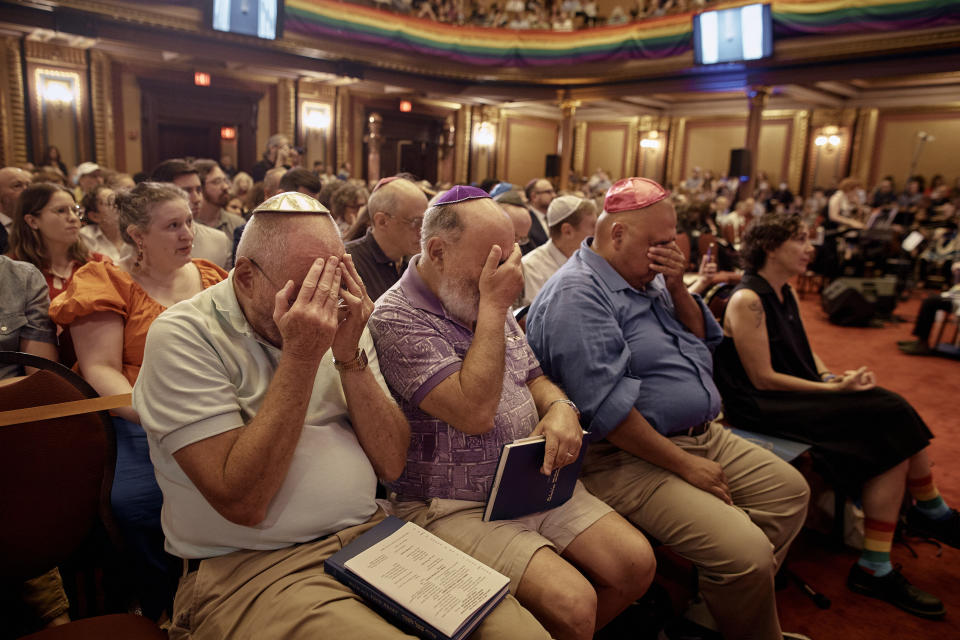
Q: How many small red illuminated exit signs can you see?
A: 3